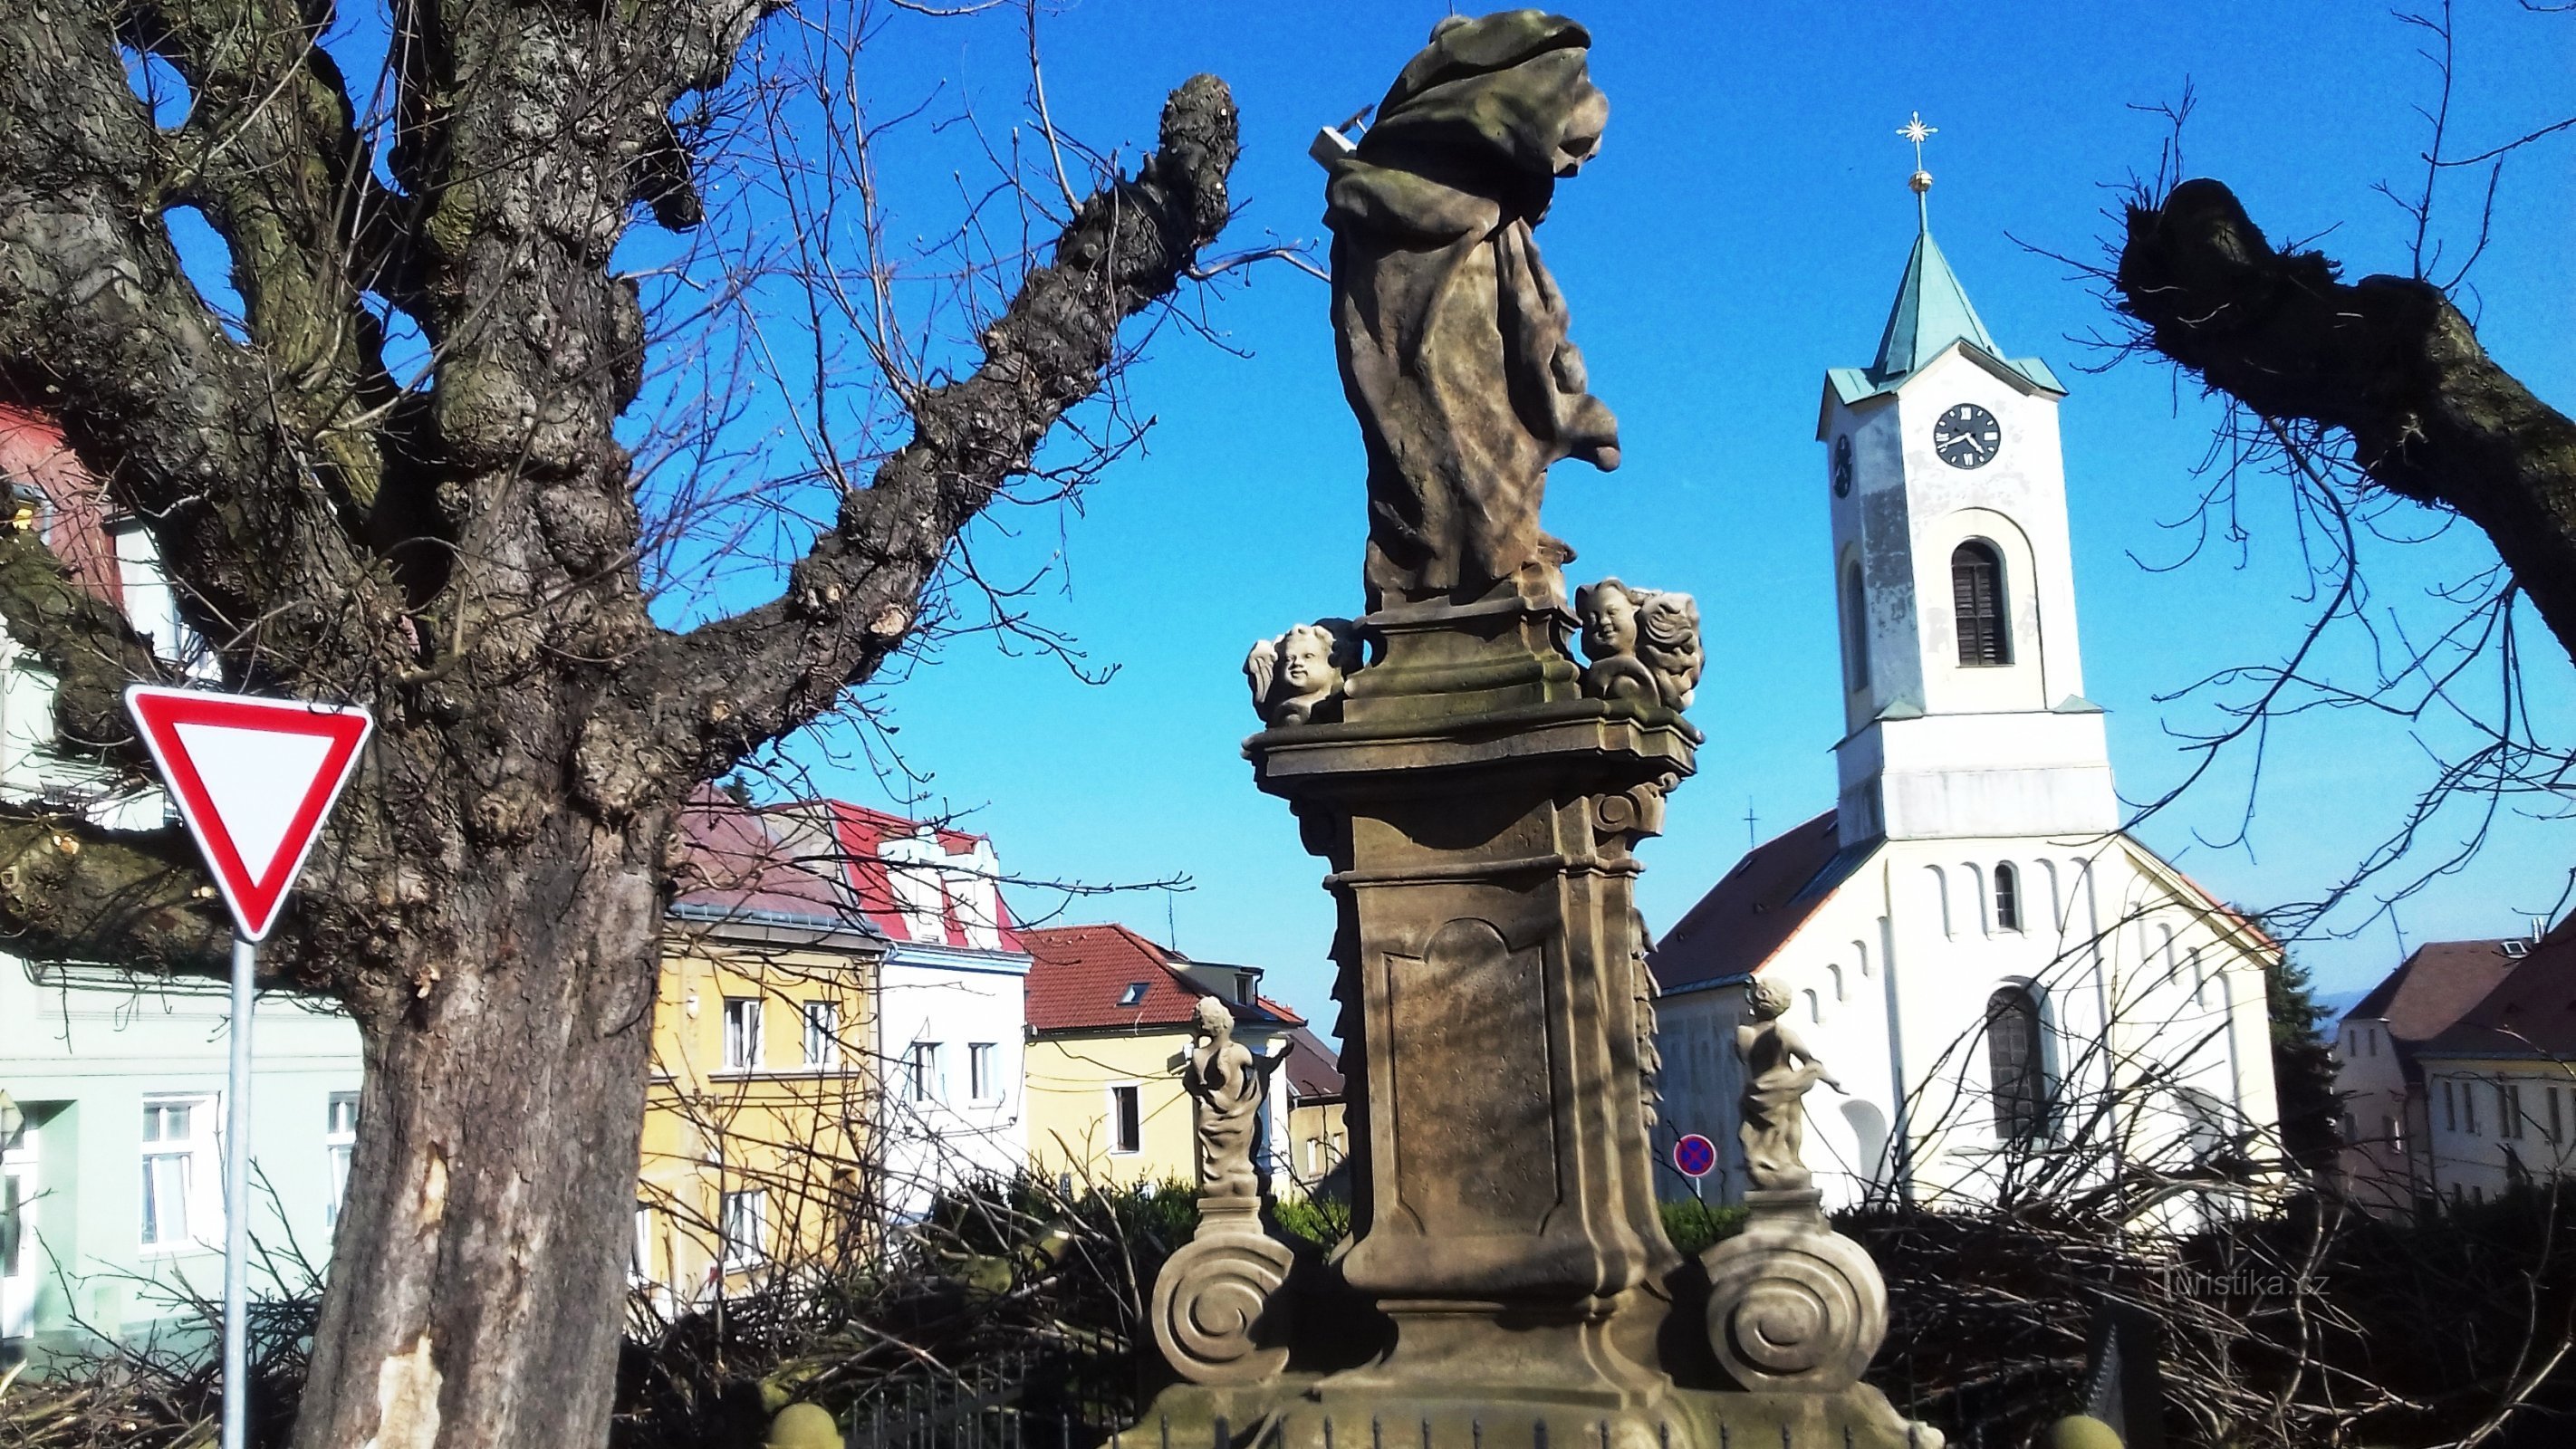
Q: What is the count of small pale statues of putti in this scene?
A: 4